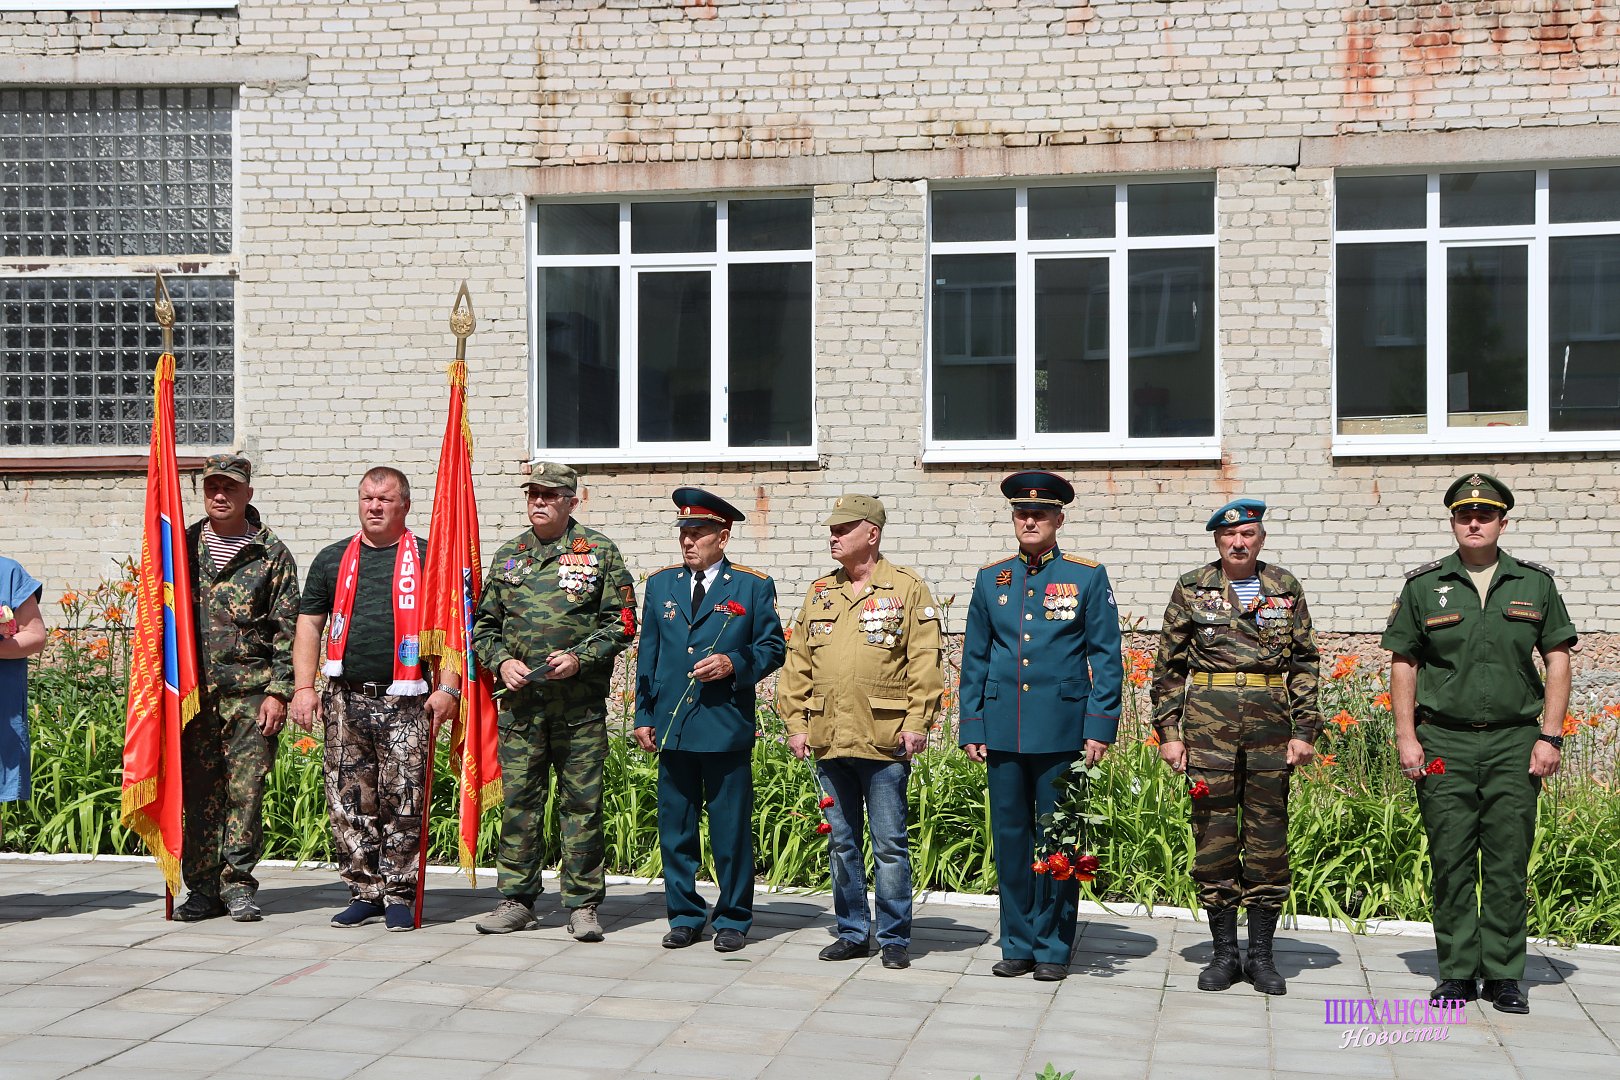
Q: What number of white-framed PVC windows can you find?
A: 3